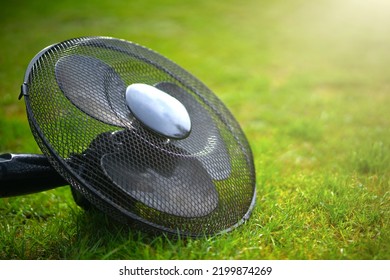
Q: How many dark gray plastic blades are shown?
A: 3